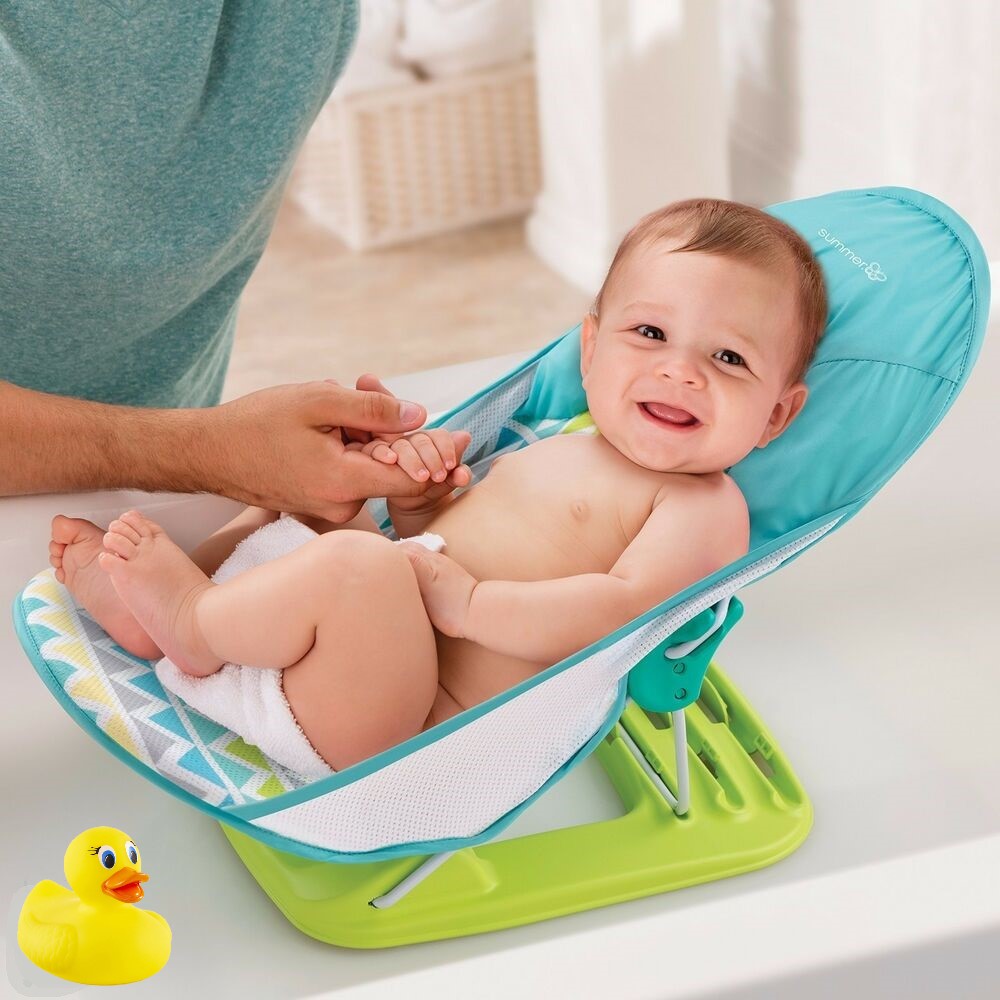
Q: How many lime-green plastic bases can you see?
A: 1